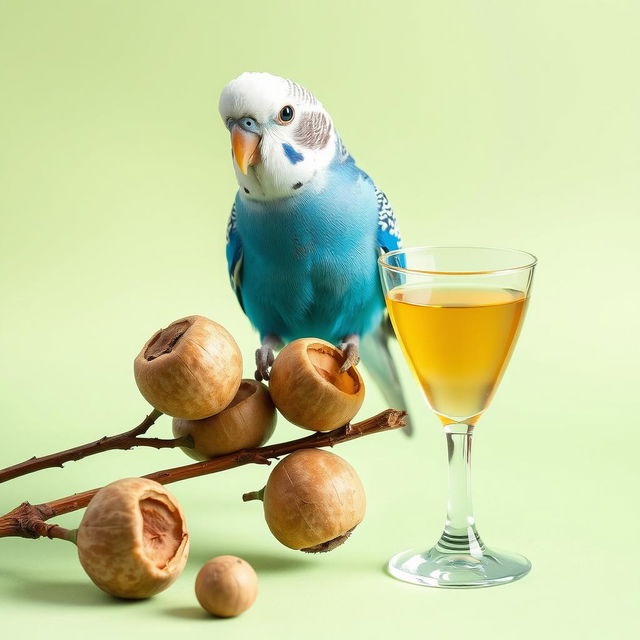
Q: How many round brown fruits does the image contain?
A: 6